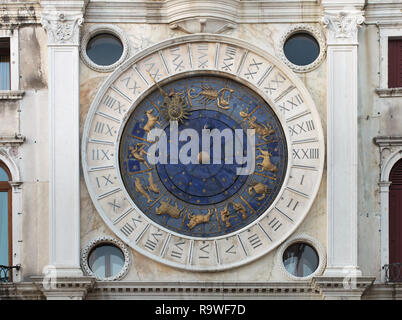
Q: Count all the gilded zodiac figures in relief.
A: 12